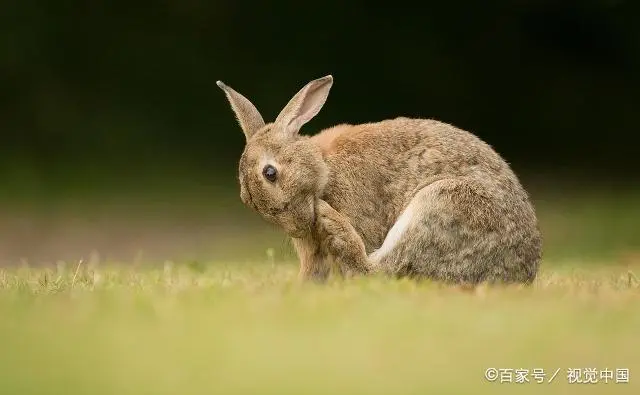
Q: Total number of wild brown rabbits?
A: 1